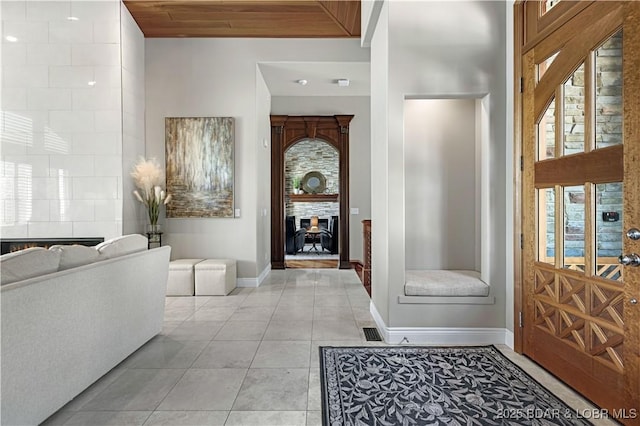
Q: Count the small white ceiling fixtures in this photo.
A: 2